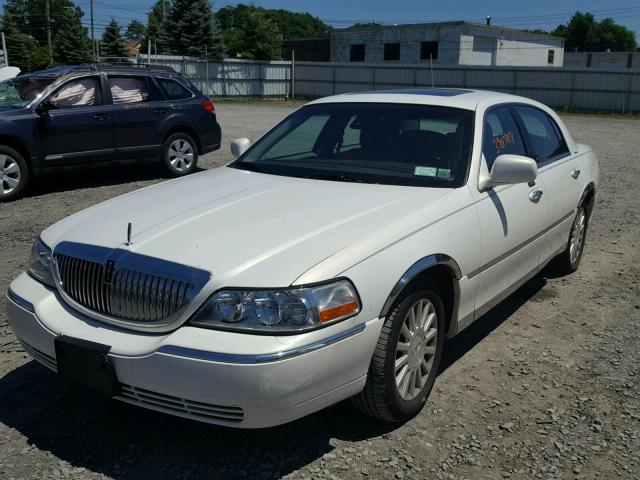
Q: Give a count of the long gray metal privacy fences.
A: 1